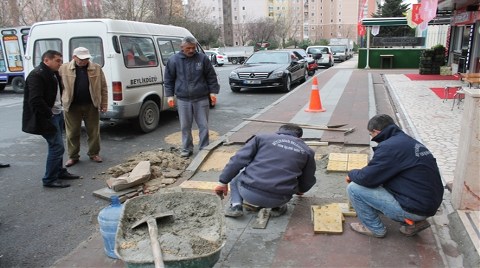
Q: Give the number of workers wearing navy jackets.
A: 3